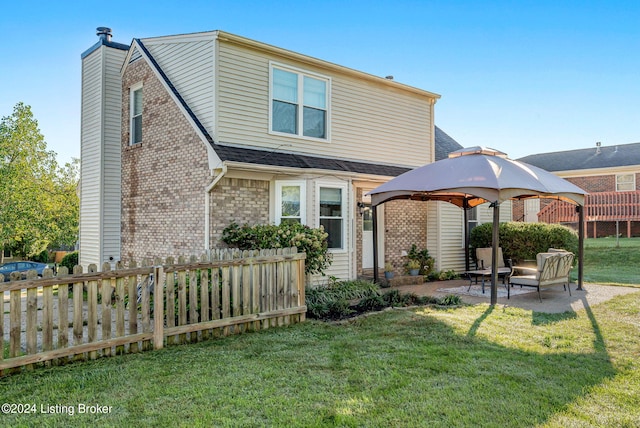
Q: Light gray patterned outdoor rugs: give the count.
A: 1